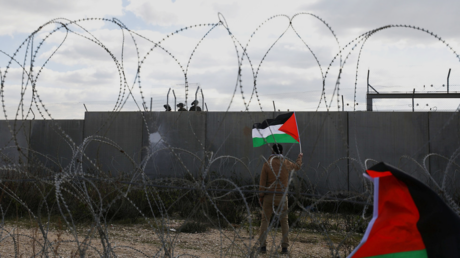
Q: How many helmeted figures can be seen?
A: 3